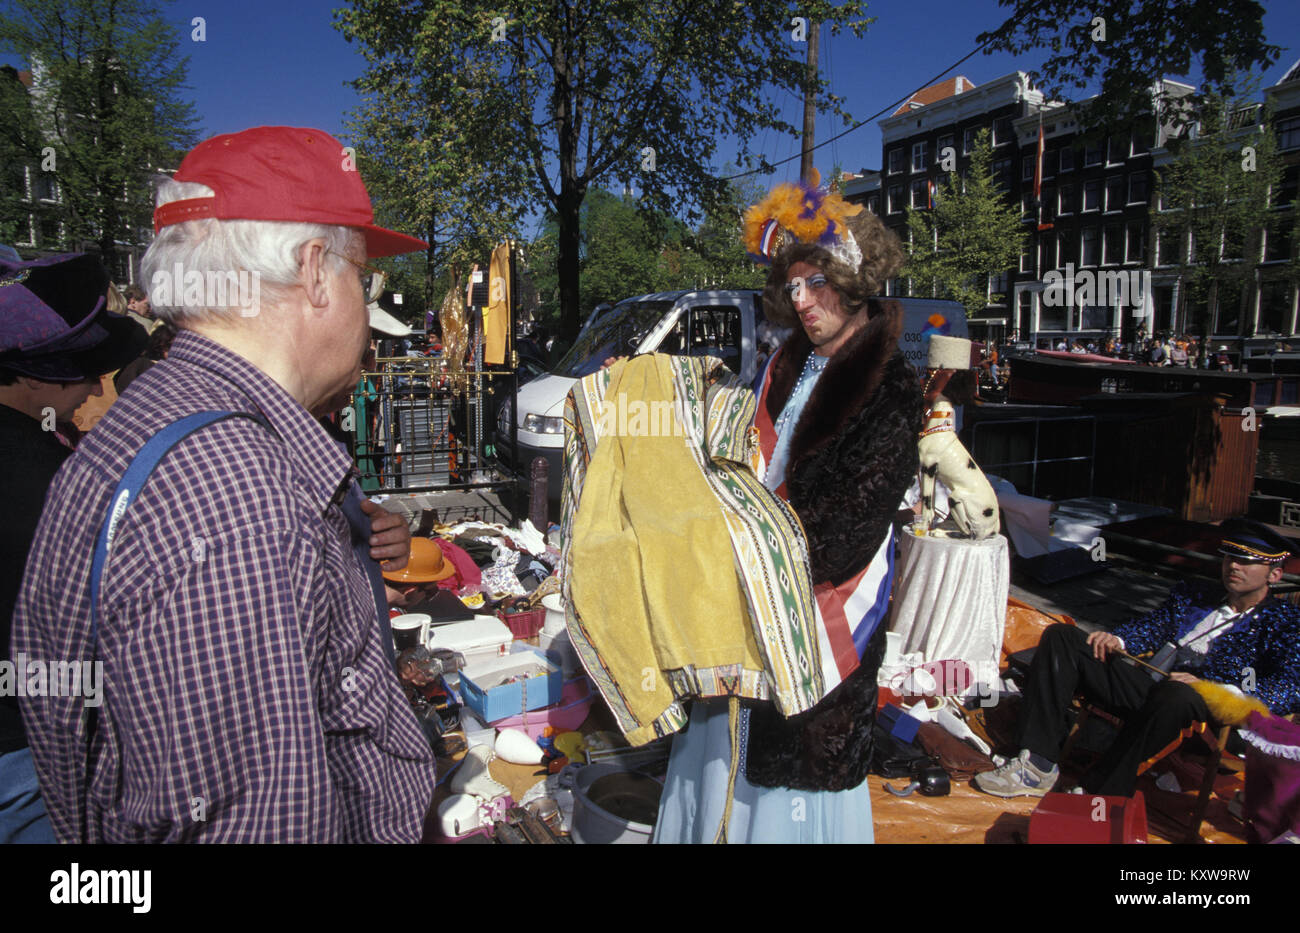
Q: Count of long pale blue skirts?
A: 1